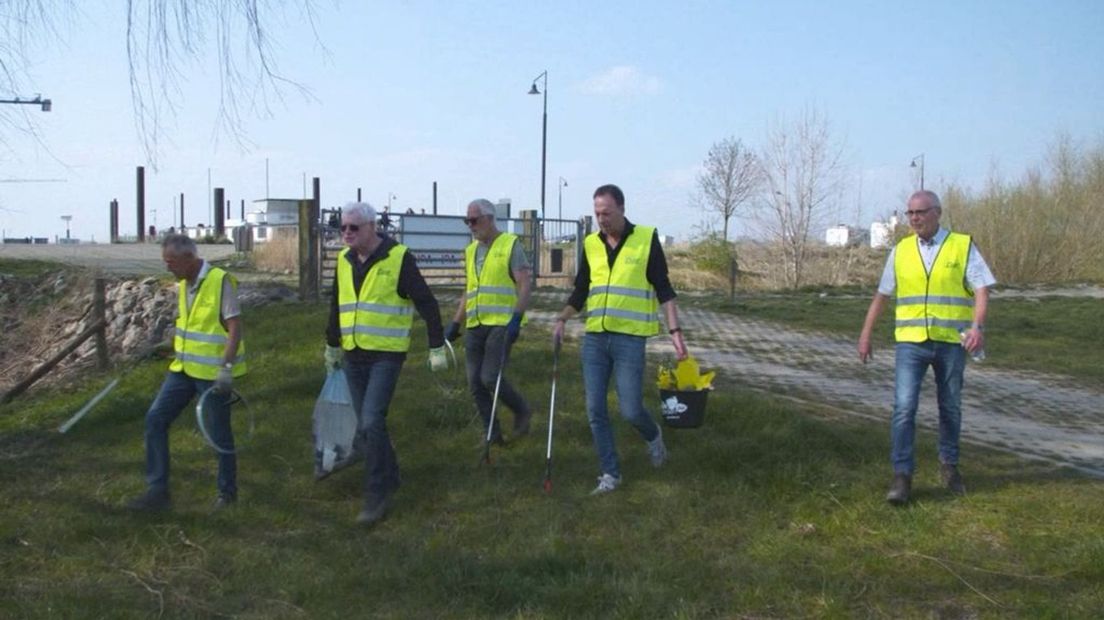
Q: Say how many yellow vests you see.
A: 5